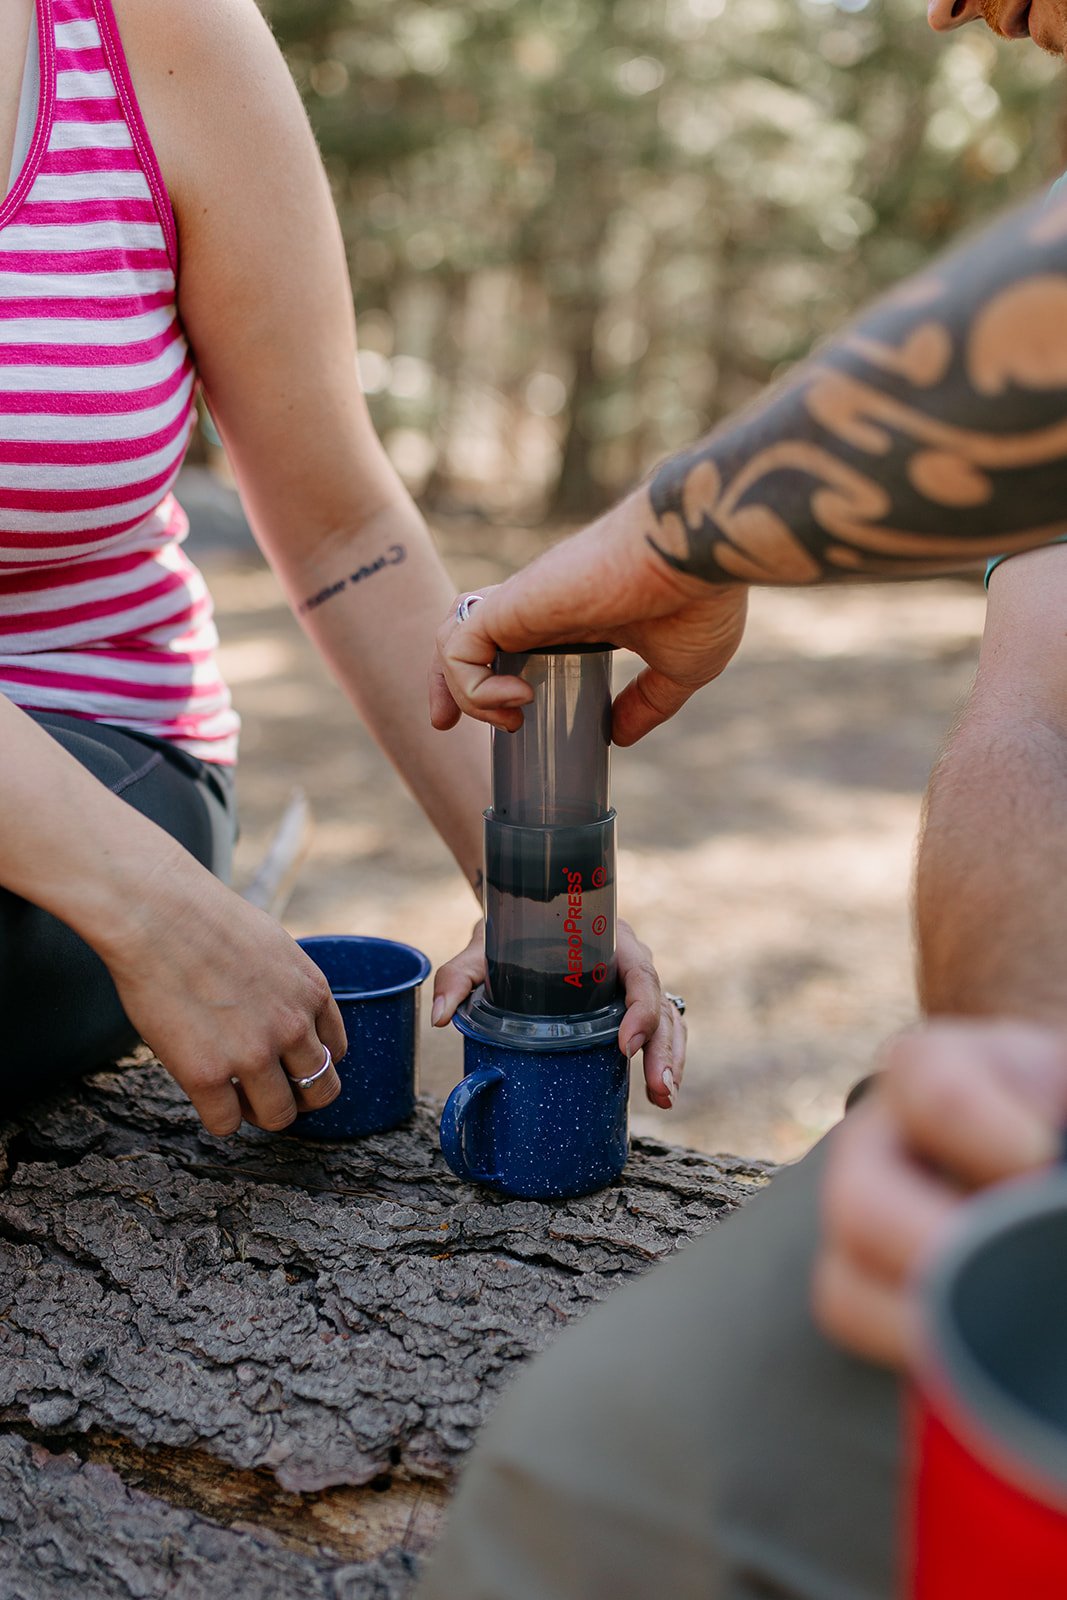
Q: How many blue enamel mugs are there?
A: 2